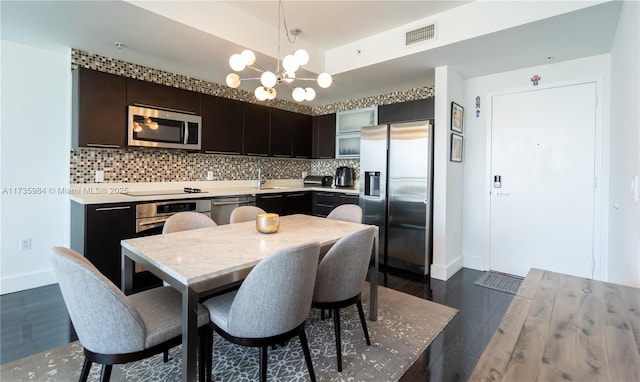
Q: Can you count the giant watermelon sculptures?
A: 0